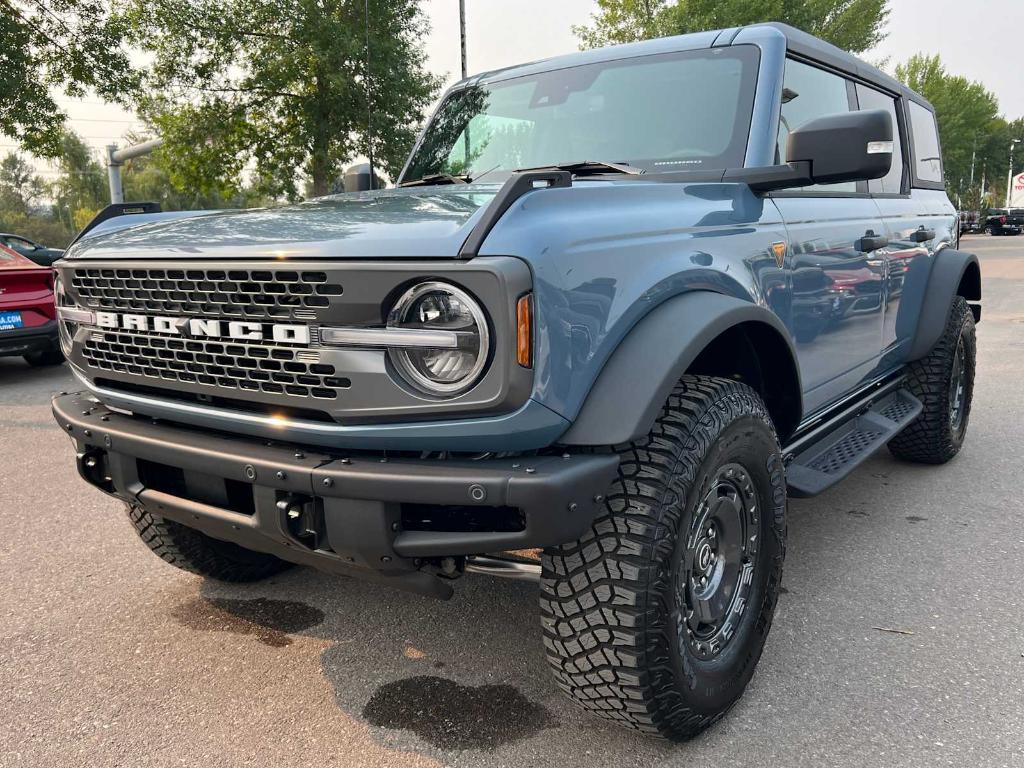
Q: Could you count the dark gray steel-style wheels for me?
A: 2